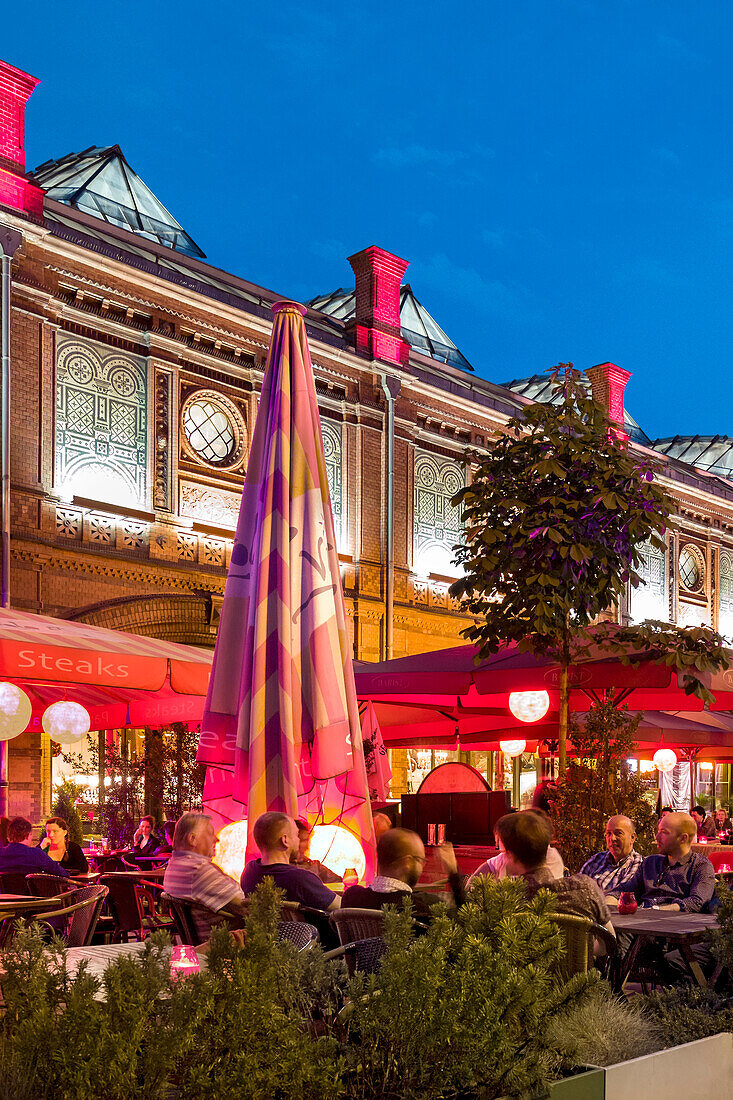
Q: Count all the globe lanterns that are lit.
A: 7